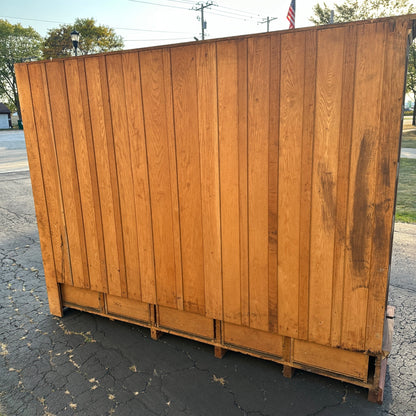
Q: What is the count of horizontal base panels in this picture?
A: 5